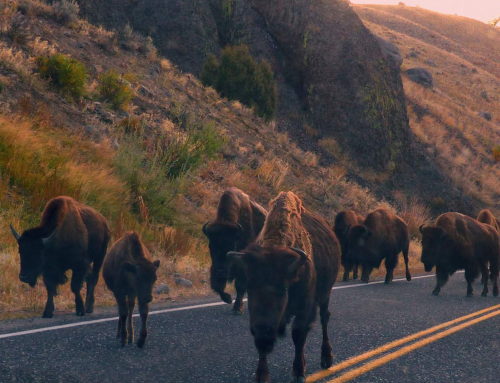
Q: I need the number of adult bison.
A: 7